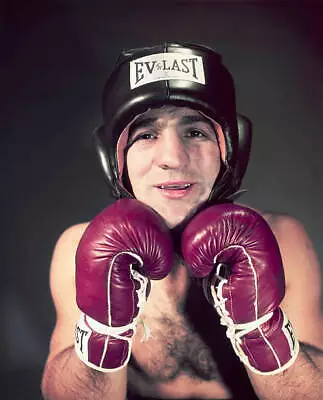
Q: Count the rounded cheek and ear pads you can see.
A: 2